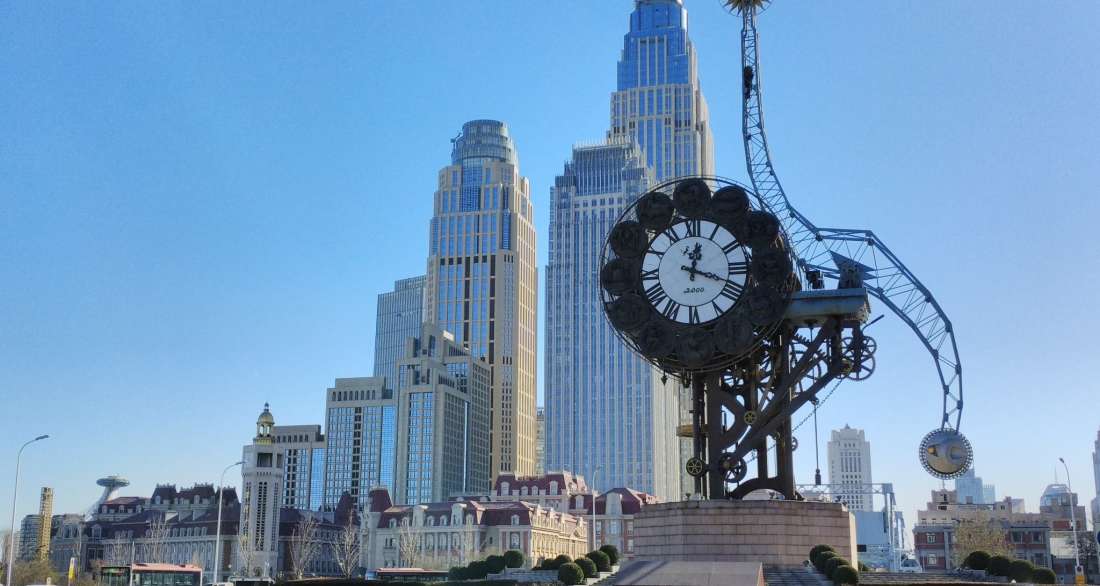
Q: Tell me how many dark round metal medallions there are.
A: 12